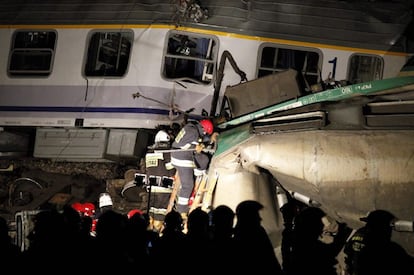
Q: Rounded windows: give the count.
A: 5